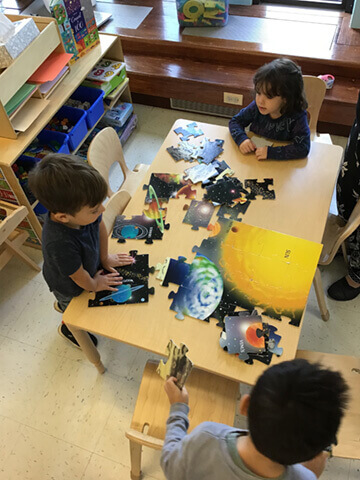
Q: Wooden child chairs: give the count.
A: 6